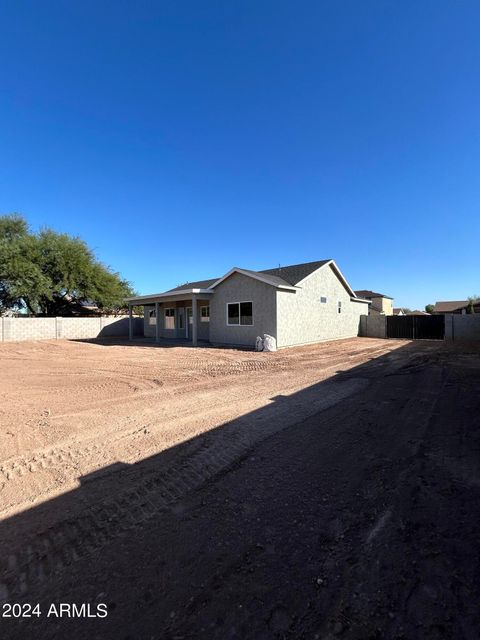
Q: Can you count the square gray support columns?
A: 3